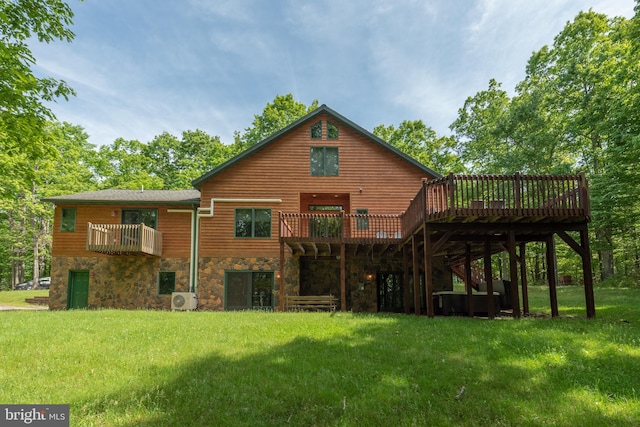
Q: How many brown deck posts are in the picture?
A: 11